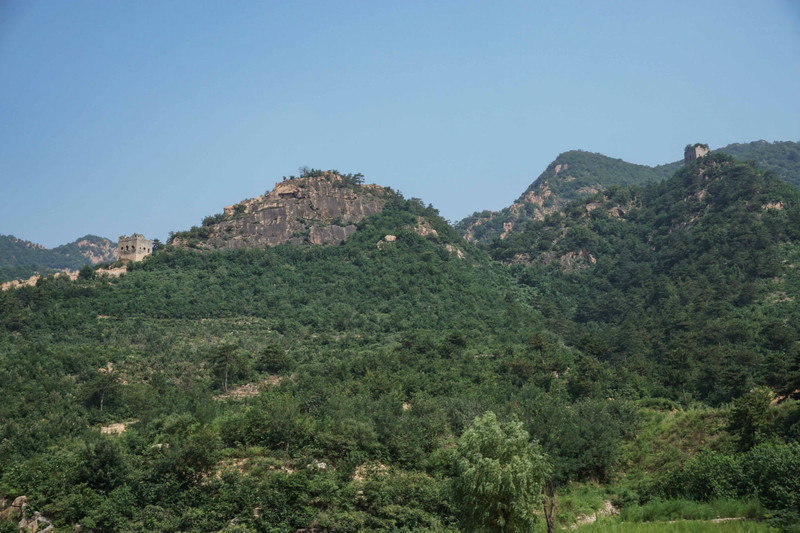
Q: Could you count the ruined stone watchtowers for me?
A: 2